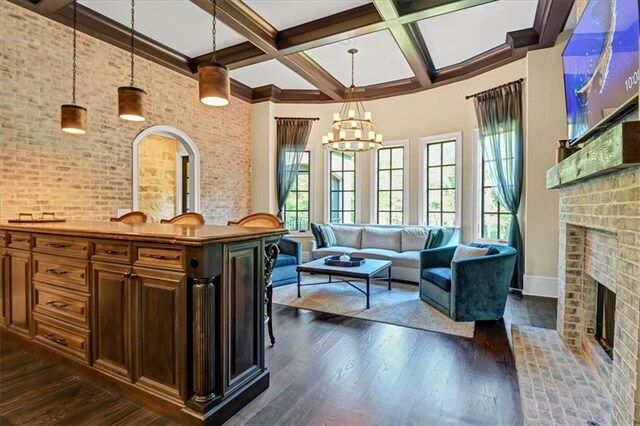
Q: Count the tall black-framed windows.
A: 5